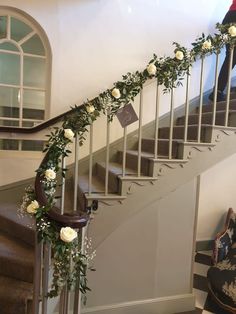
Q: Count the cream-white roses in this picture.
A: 10